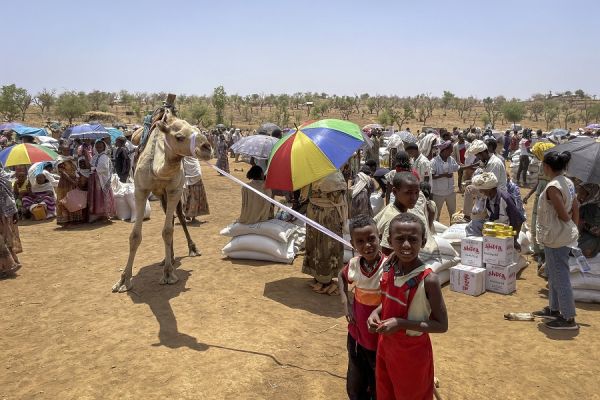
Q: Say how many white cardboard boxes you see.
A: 4